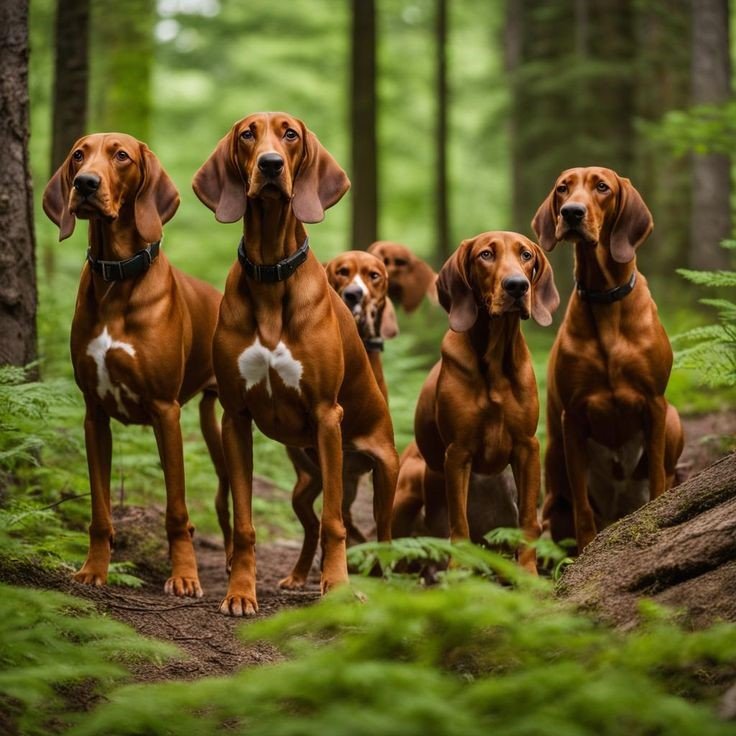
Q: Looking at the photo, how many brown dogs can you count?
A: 6